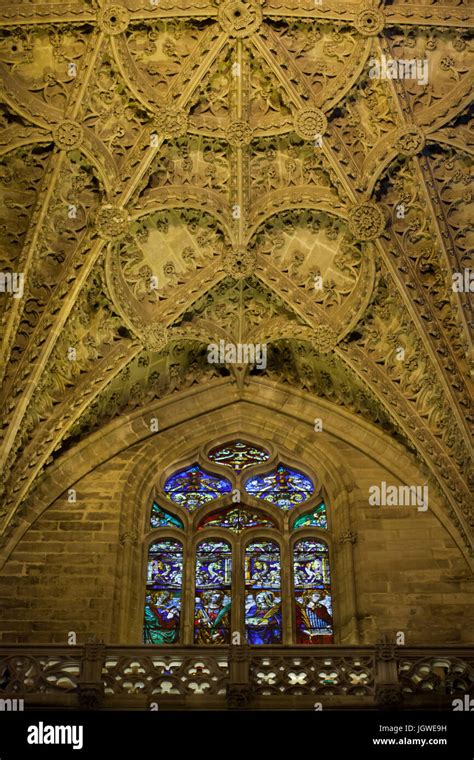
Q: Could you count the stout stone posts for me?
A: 3